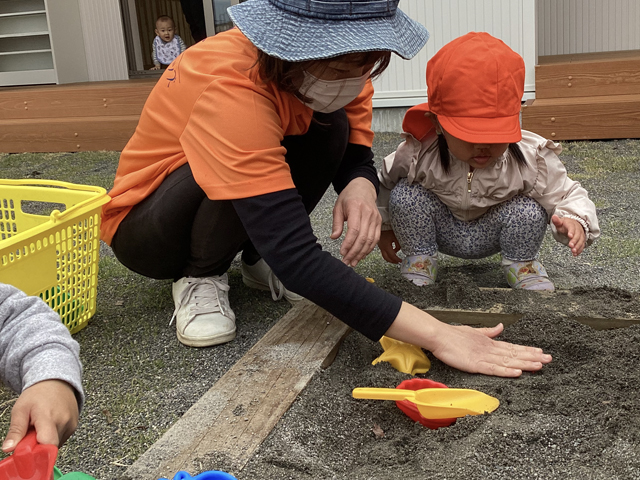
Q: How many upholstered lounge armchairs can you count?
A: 0